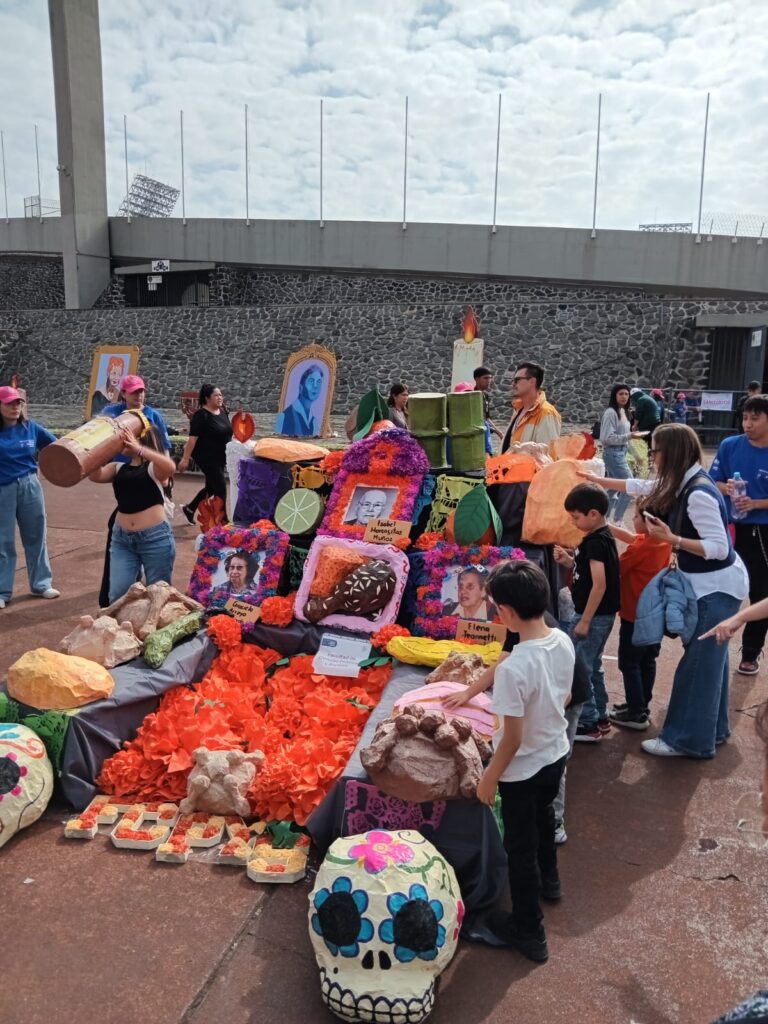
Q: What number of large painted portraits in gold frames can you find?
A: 2